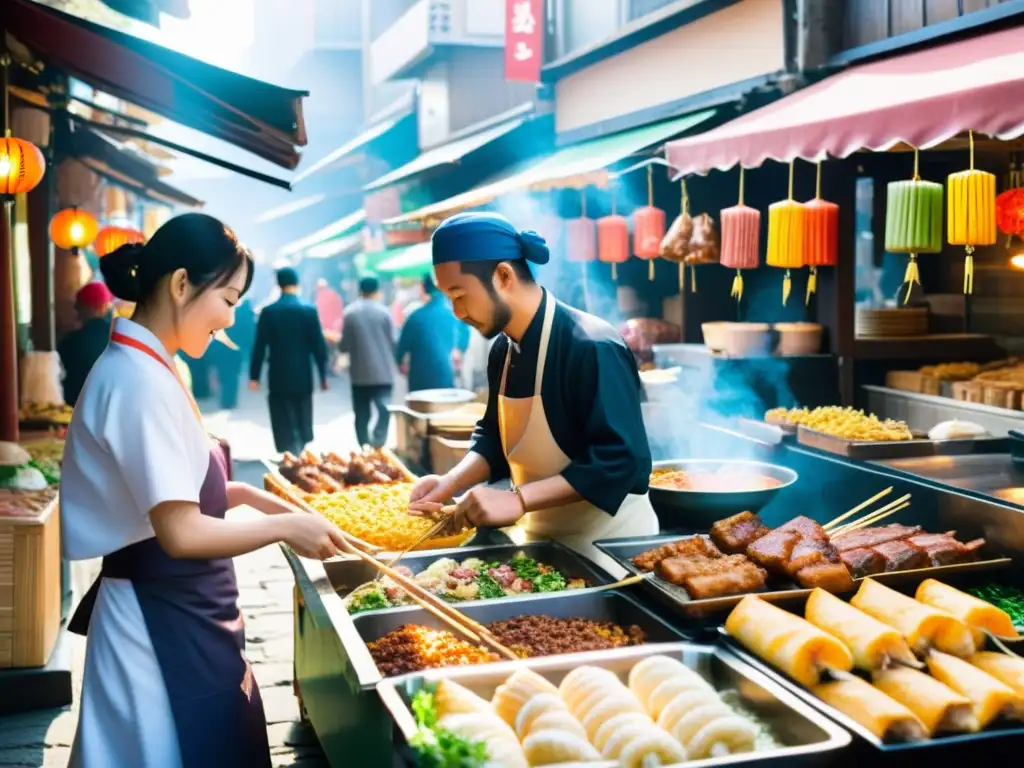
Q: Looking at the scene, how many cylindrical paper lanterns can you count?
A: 8